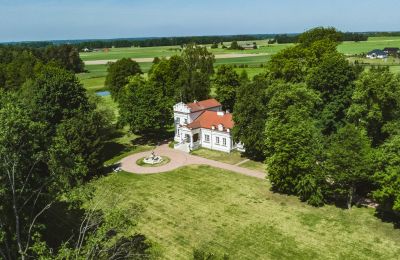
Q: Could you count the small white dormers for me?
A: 3